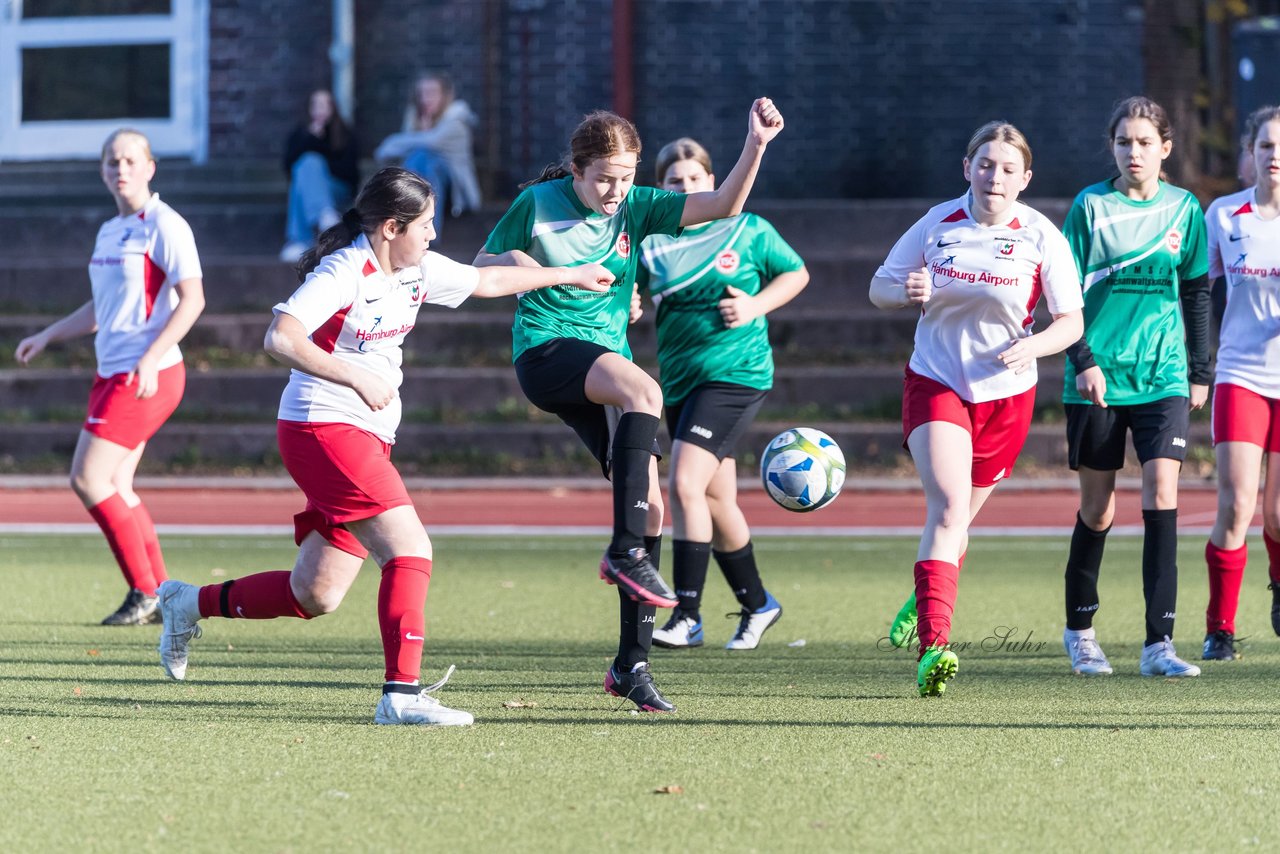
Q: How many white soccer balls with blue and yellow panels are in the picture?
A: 1